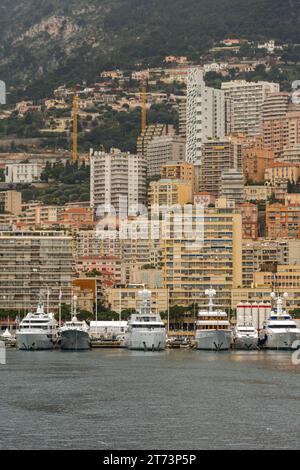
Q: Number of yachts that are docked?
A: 6